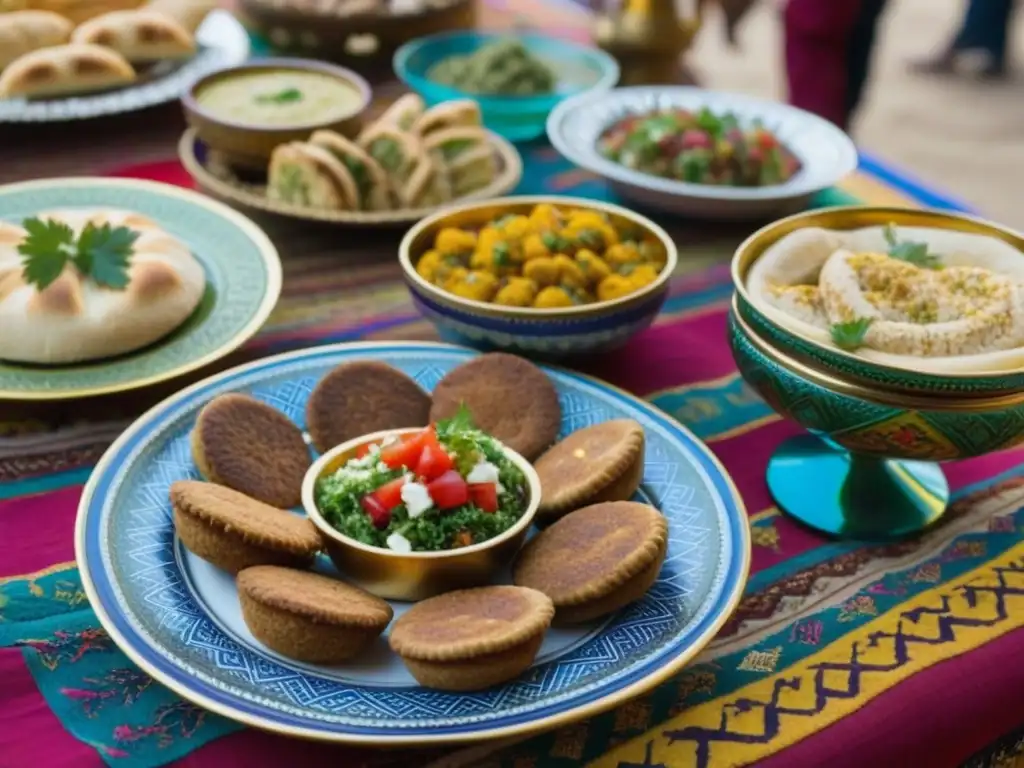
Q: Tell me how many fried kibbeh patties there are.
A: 8